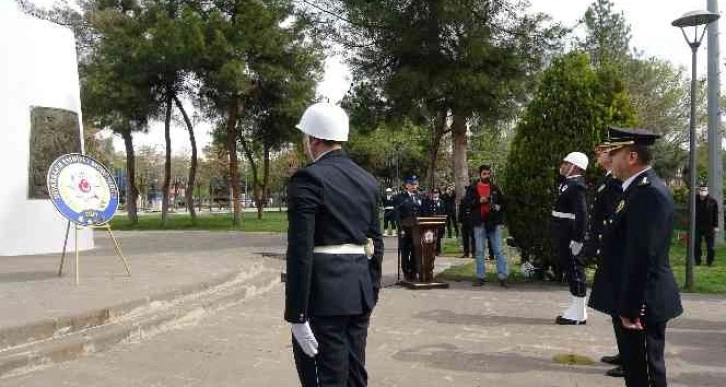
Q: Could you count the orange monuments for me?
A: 0